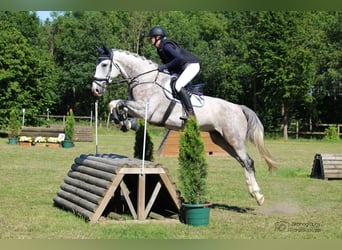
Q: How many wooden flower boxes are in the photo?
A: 3